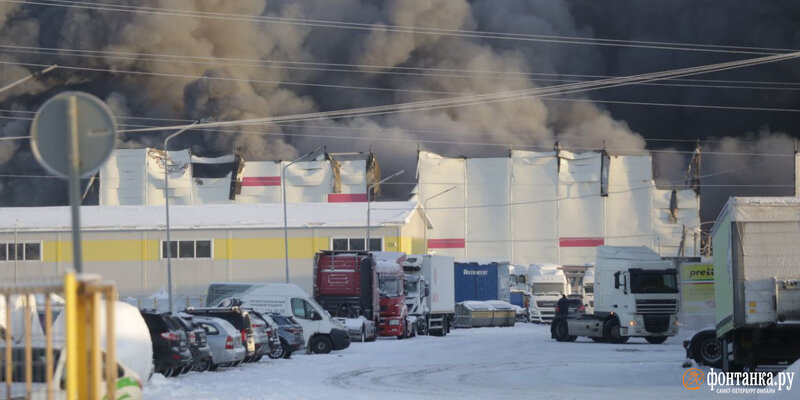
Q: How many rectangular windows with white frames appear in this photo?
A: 3